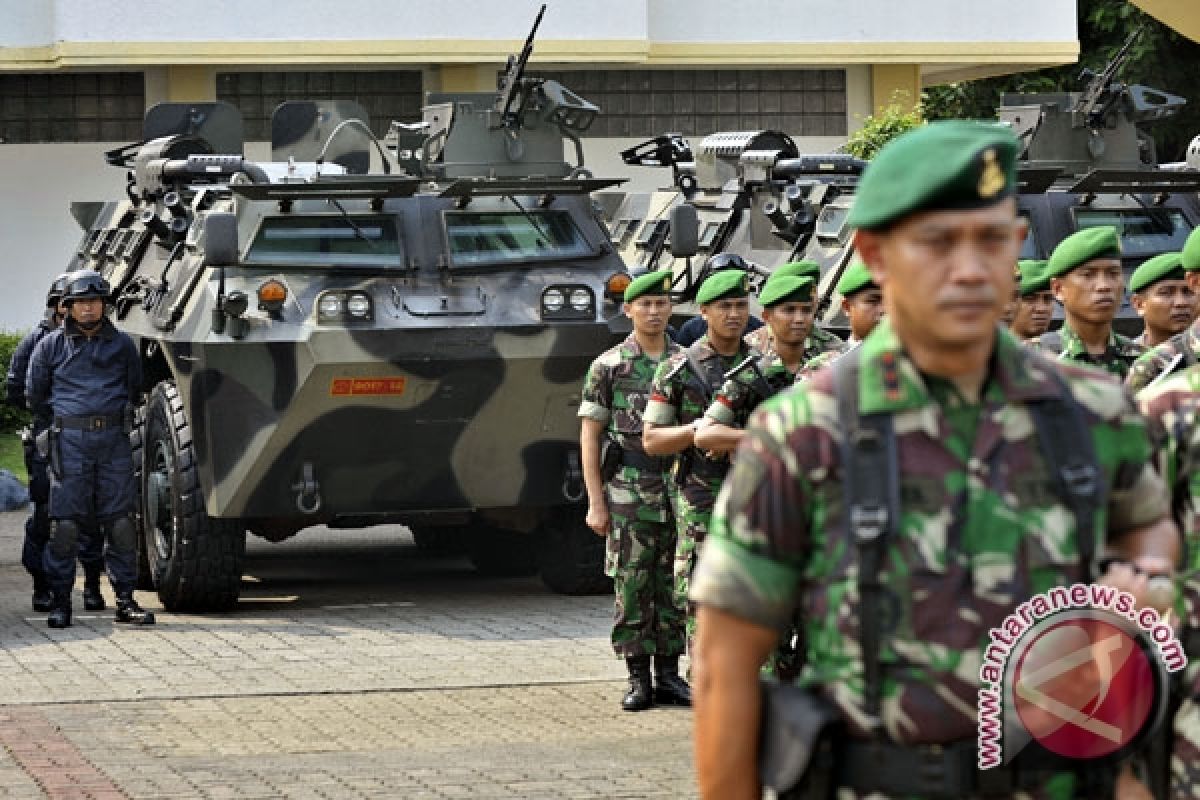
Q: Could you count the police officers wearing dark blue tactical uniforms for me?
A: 2